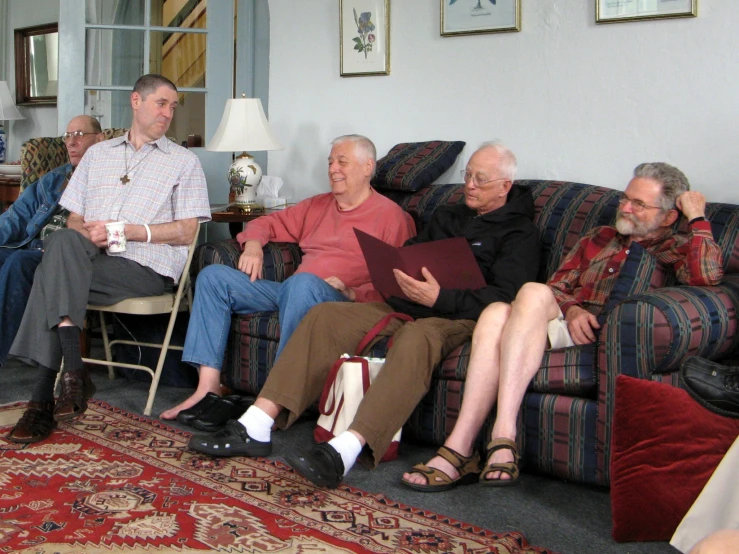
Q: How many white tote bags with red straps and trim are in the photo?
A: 1